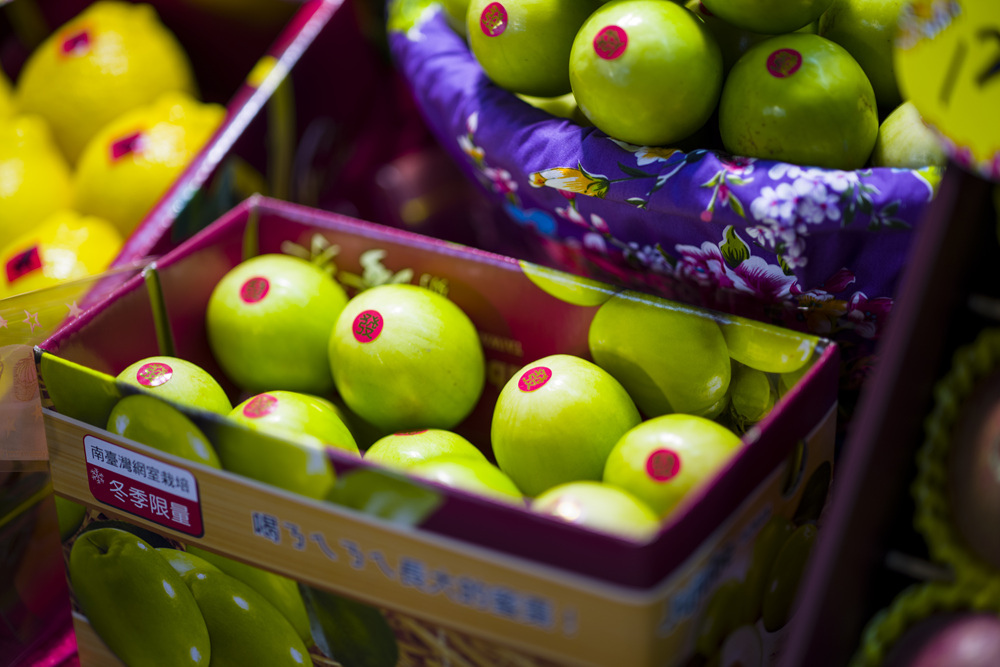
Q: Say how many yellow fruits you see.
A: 5